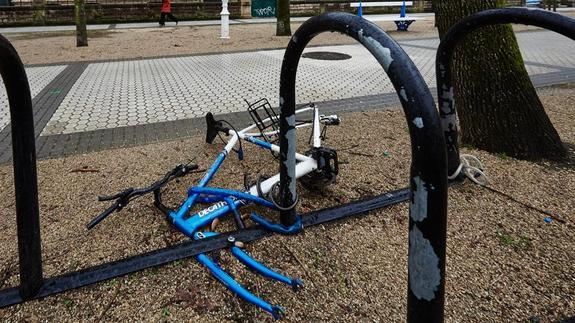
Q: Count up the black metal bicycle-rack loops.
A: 3